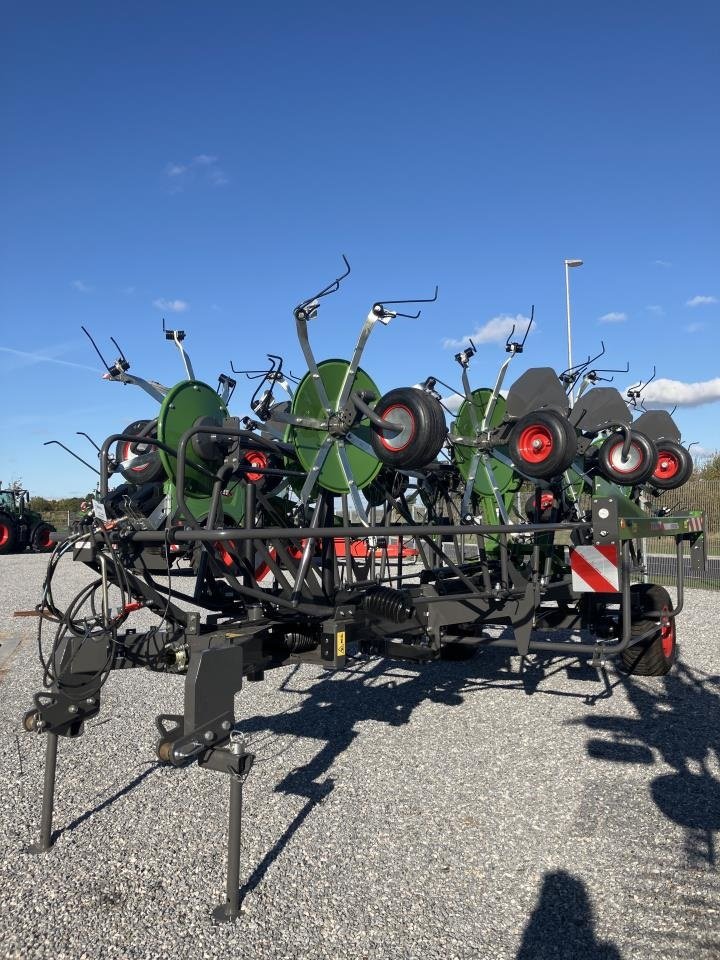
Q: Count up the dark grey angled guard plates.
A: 3